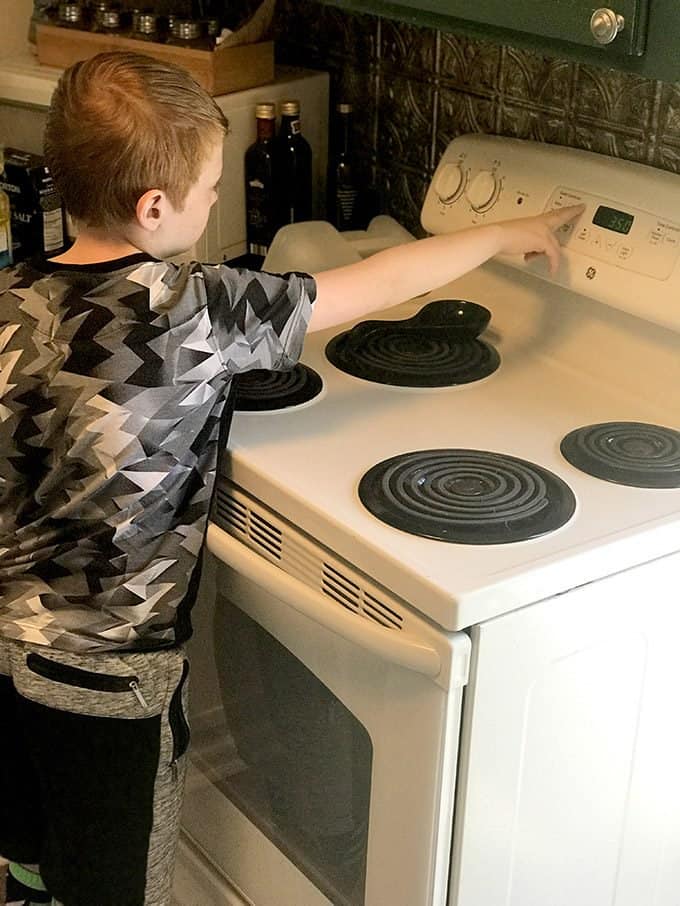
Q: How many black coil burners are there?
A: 4